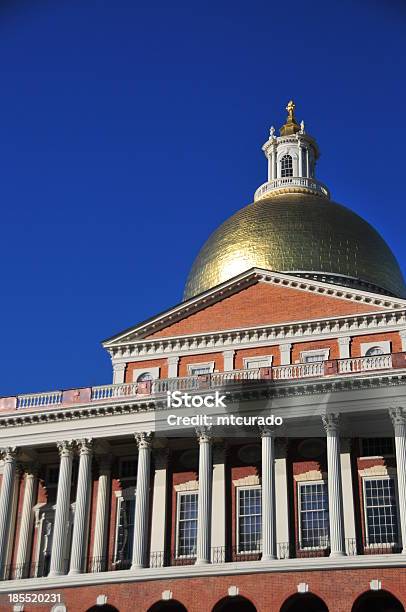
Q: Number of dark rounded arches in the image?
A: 5